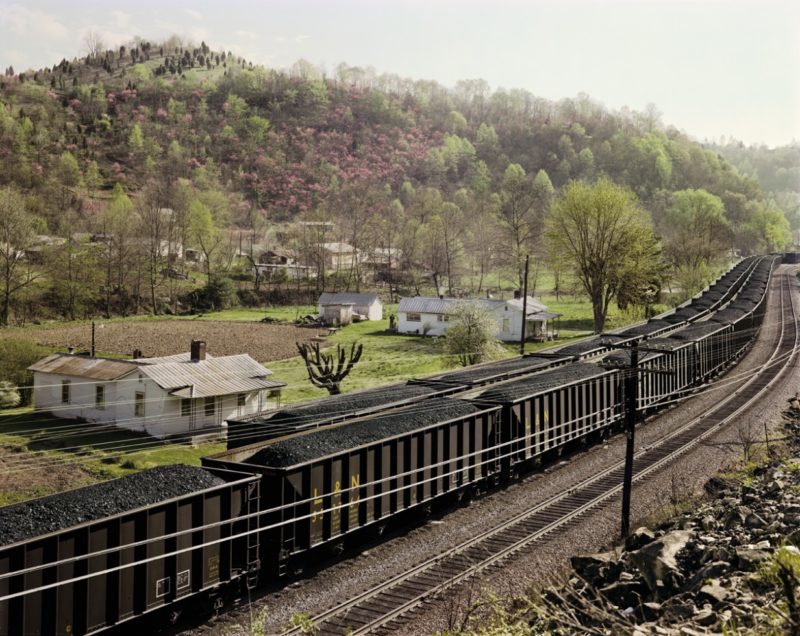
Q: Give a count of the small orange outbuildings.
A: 0